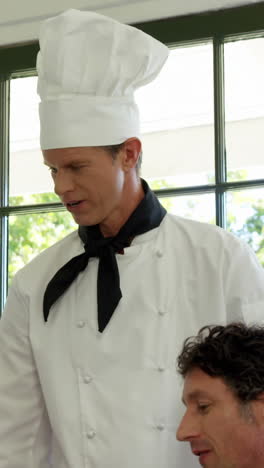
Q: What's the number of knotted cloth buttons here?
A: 7